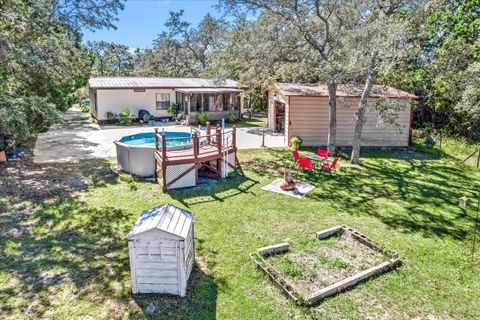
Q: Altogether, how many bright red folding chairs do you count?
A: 4